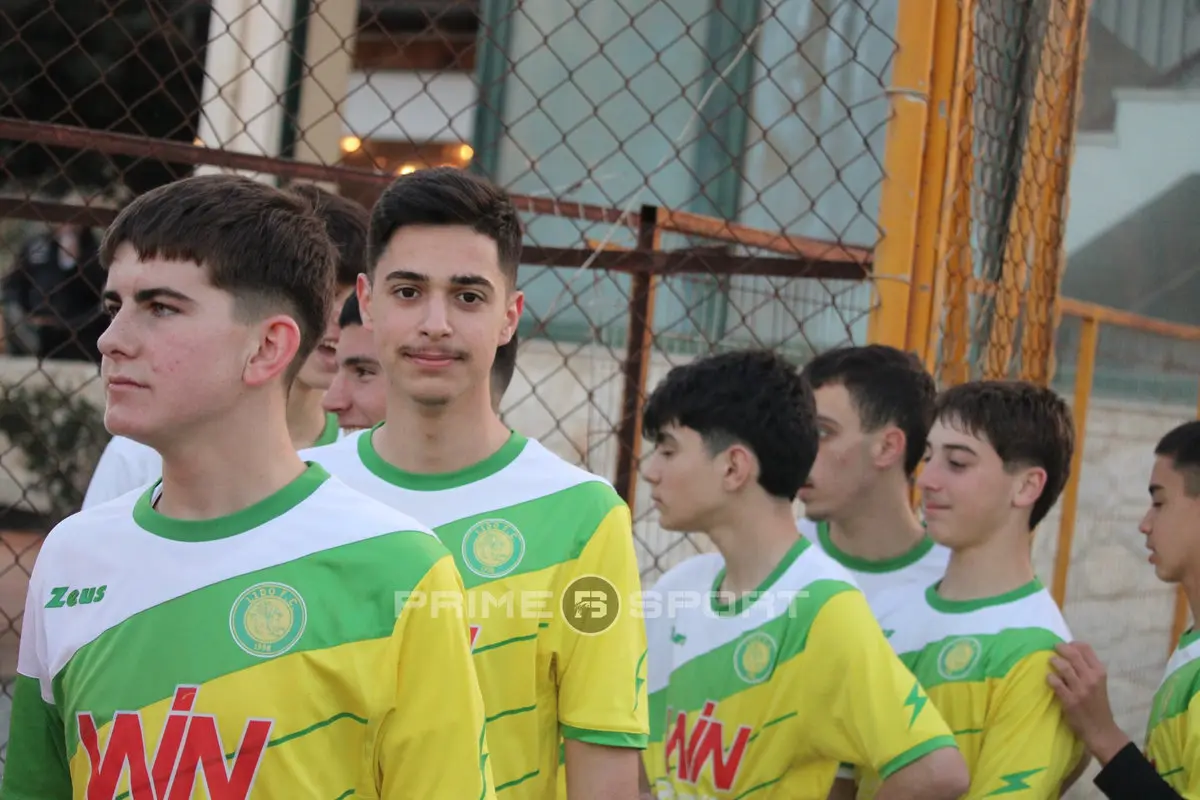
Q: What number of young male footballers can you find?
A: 8